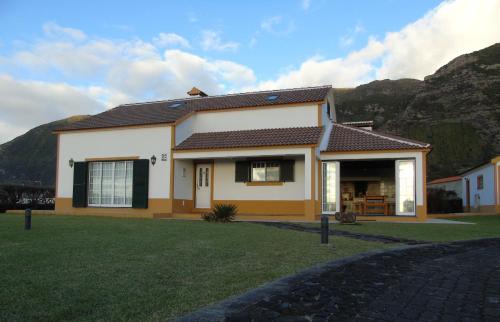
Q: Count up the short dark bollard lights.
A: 2